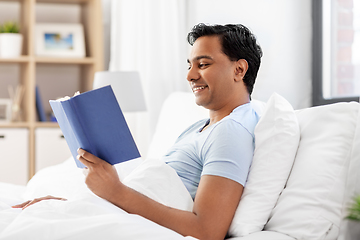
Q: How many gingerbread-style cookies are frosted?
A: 0